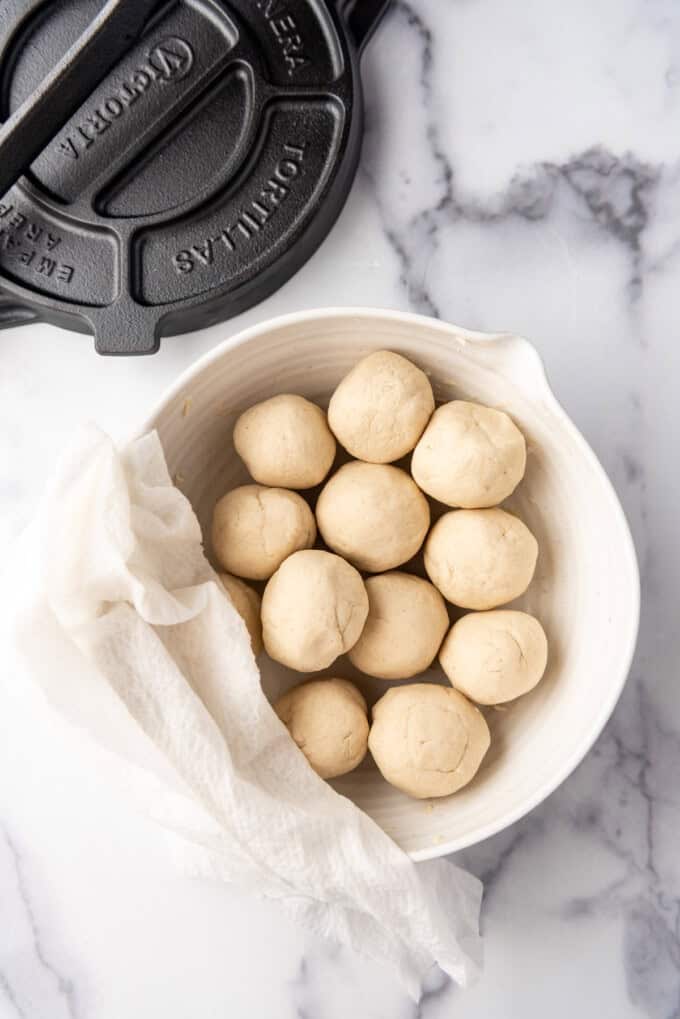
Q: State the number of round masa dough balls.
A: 12